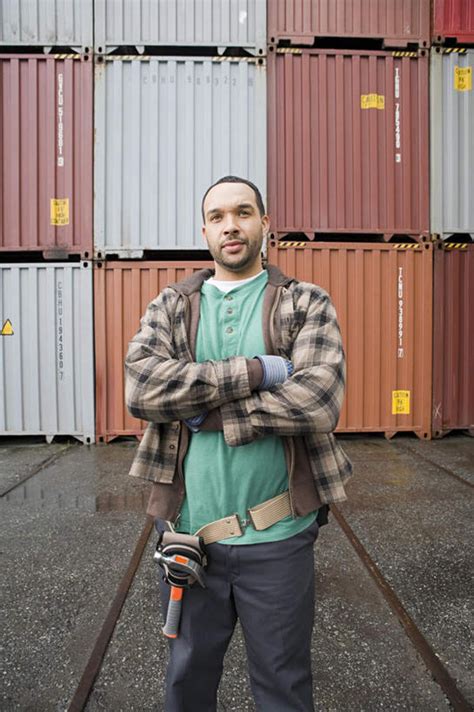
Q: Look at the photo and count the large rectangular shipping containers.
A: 12